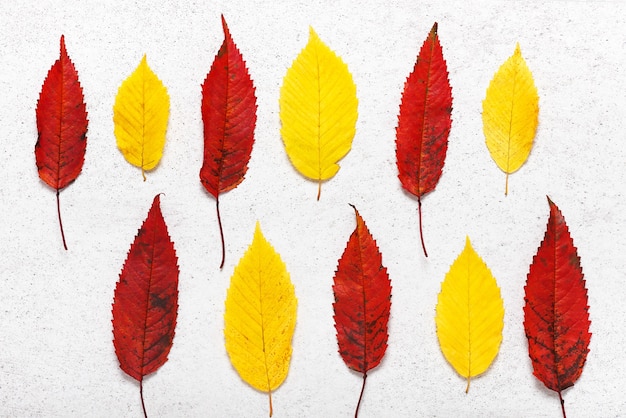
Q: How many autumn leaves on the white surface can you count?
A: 11